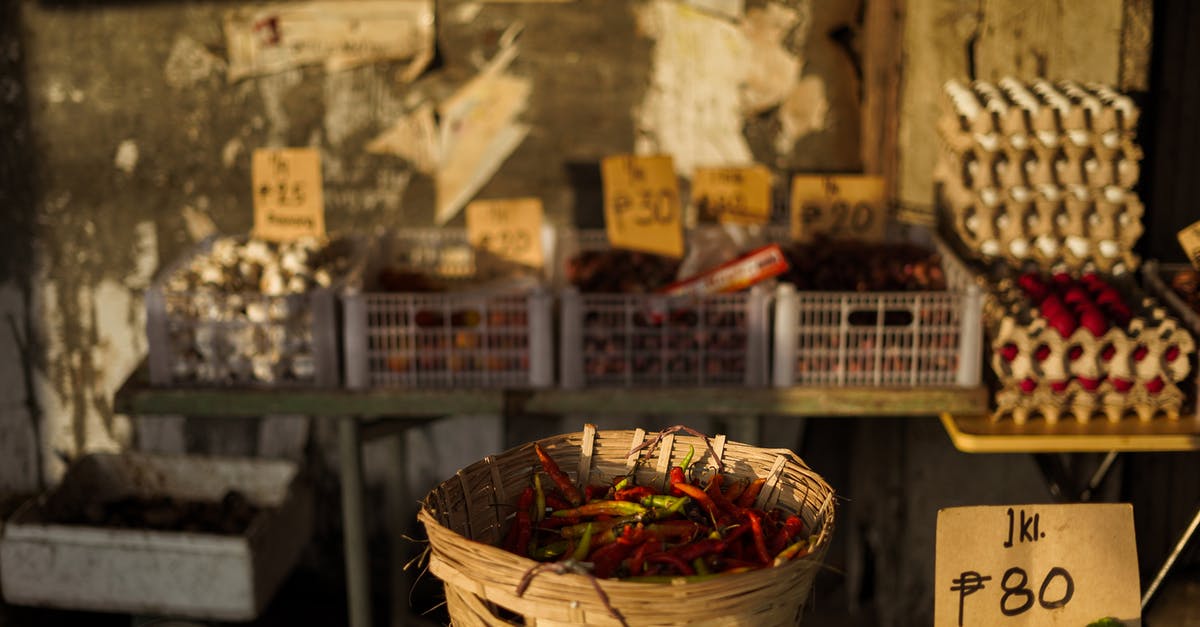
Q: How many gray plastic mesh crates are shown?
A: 4